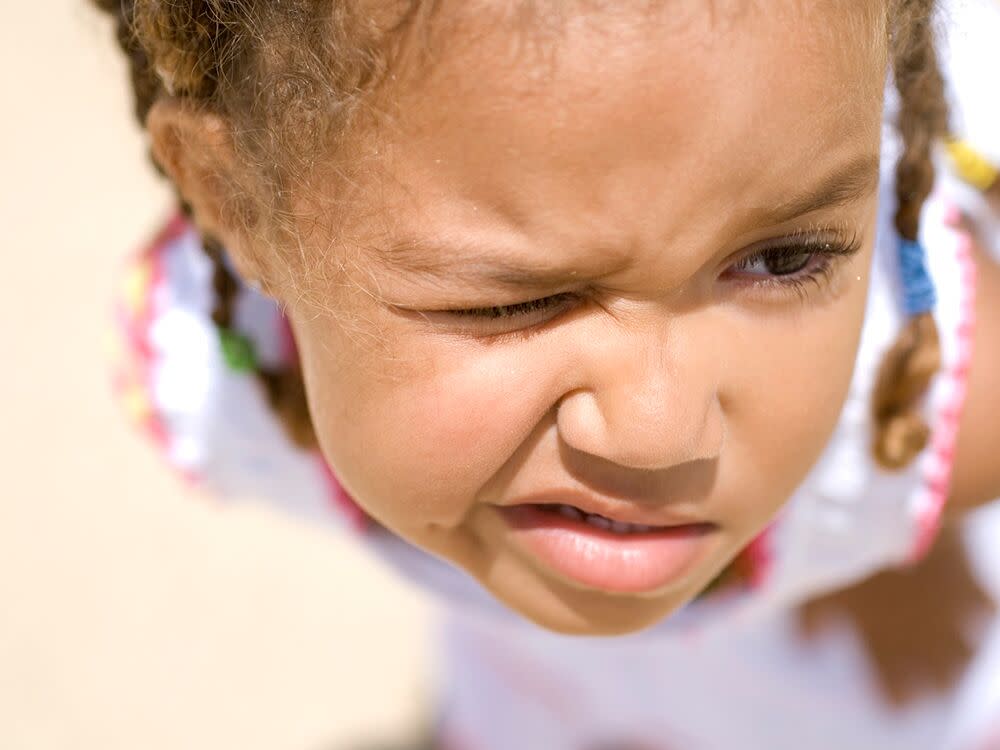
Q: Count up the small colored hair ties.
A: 3